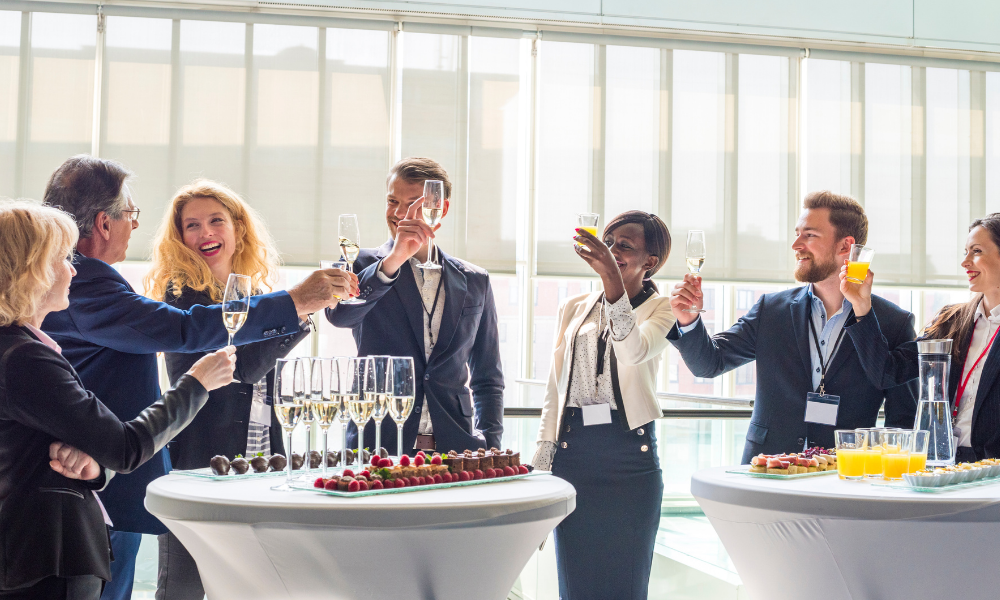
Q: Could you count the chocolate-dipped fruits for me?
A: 10